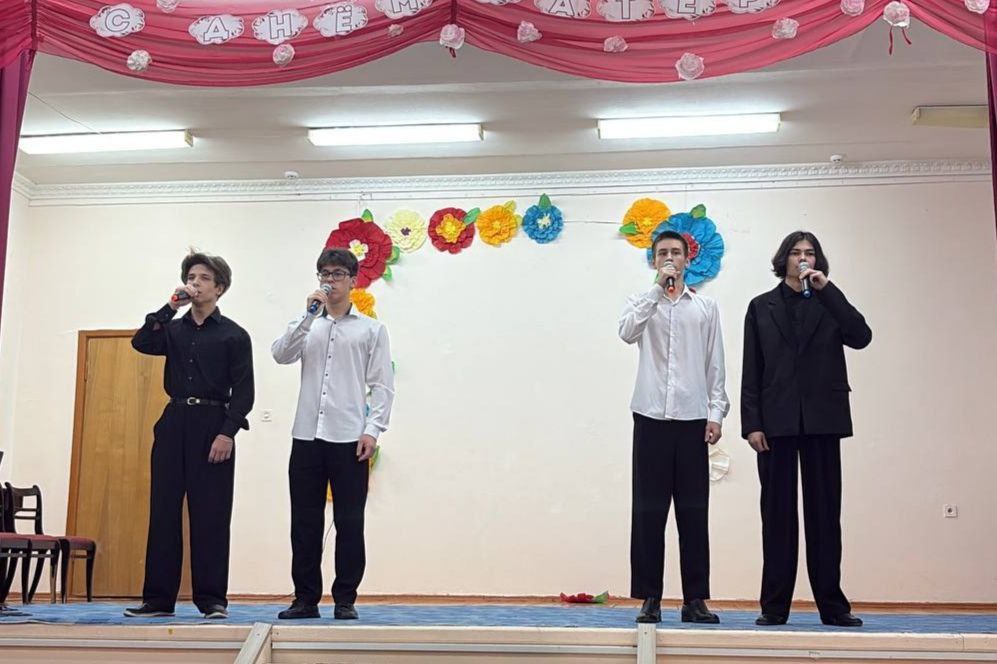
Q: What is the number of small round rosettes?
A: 12